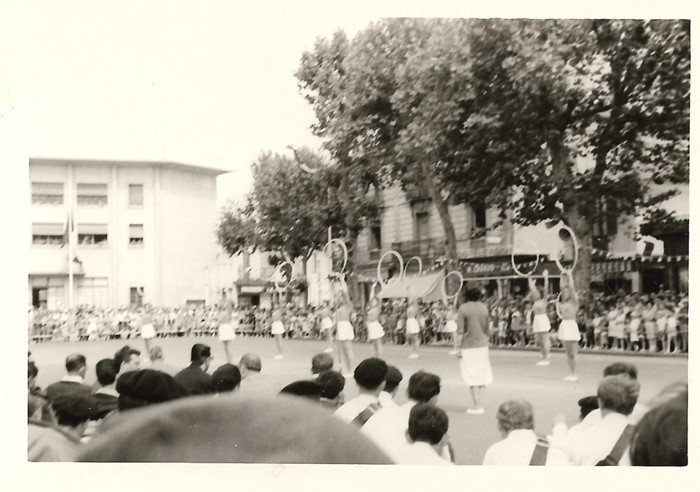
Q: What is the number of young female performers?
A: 10